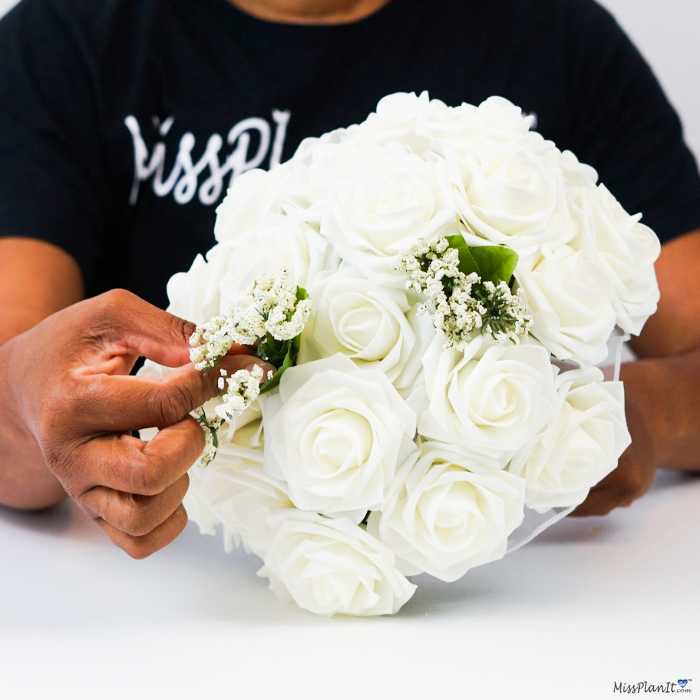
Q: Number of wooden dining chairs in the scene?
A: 0